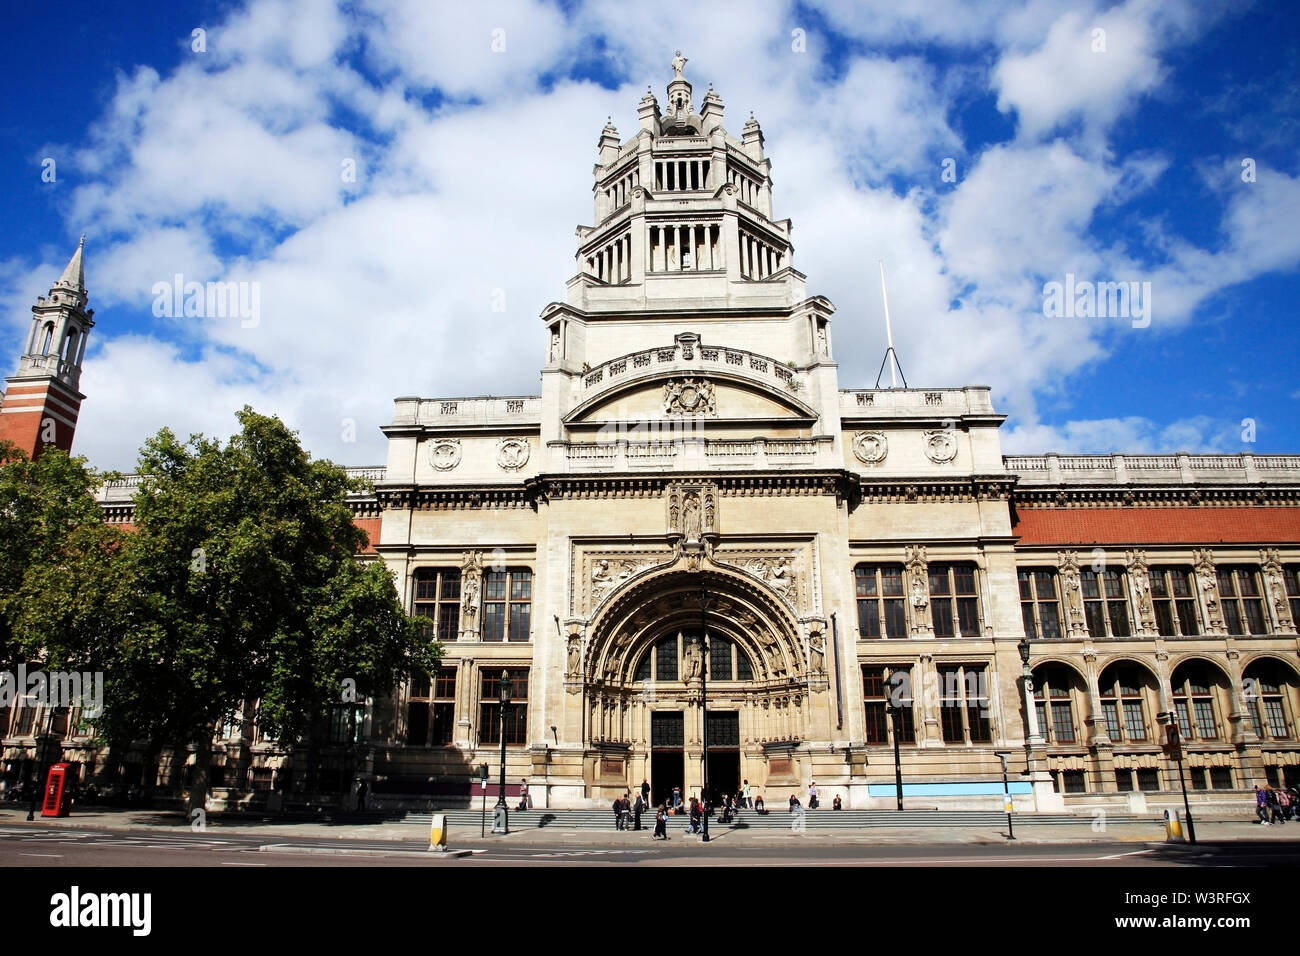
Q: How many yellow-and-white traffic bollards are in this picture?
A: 2